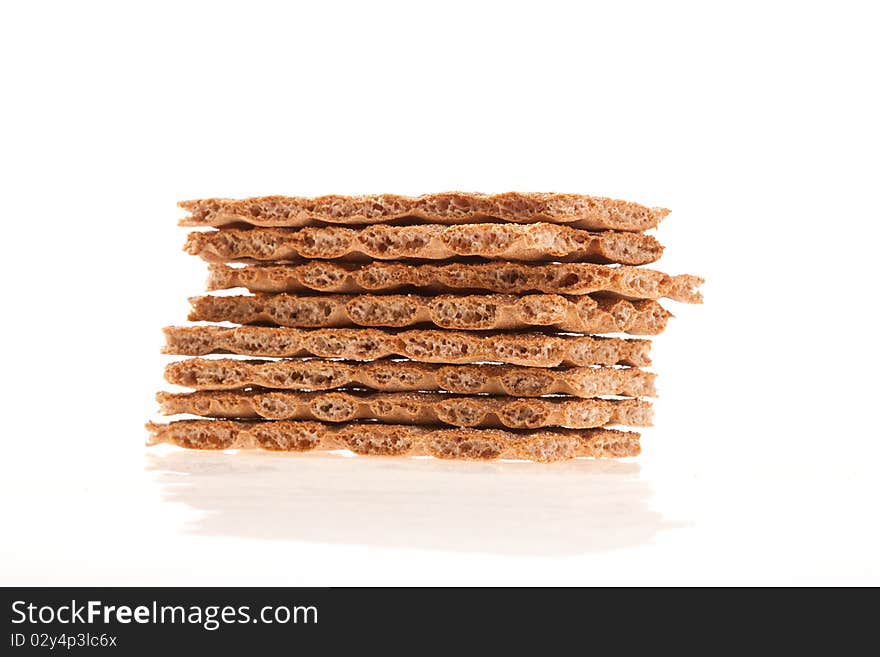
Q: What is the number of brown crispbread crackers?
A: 8